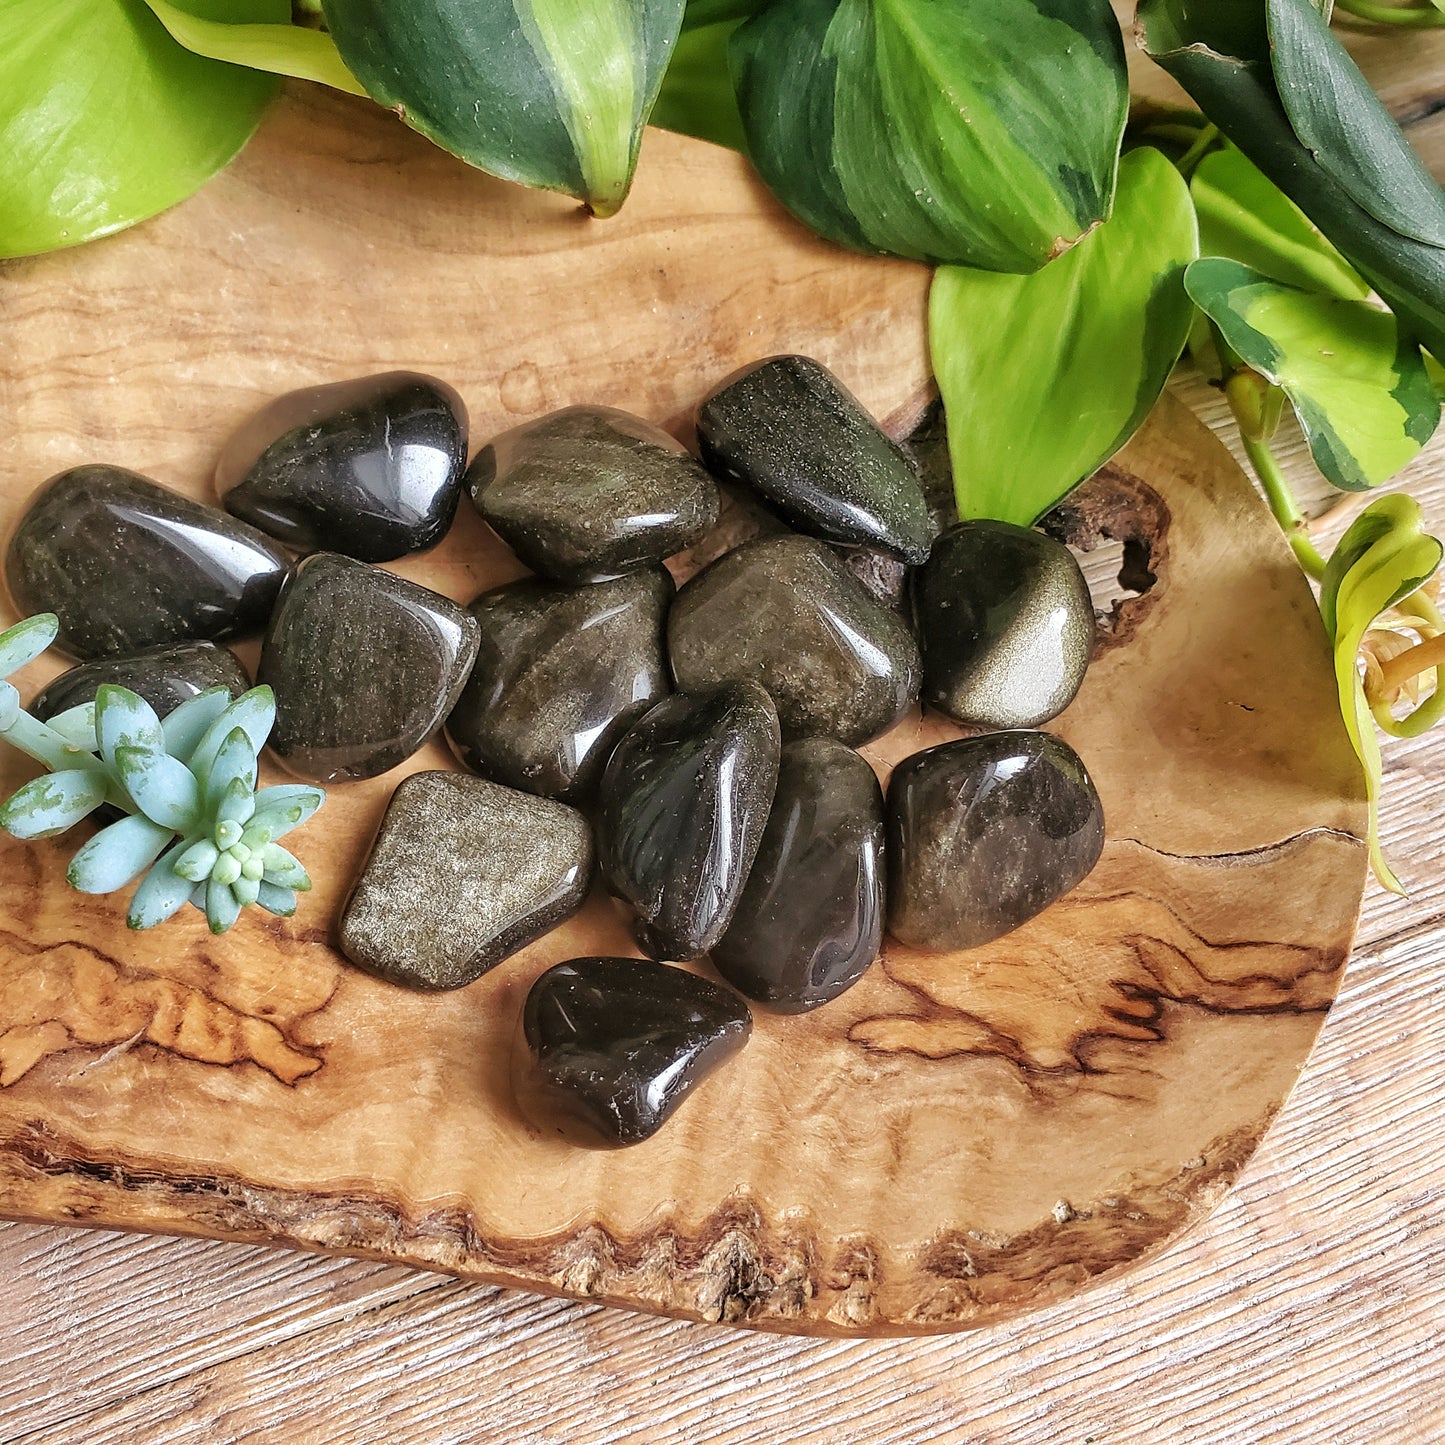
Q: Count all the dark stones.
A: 14